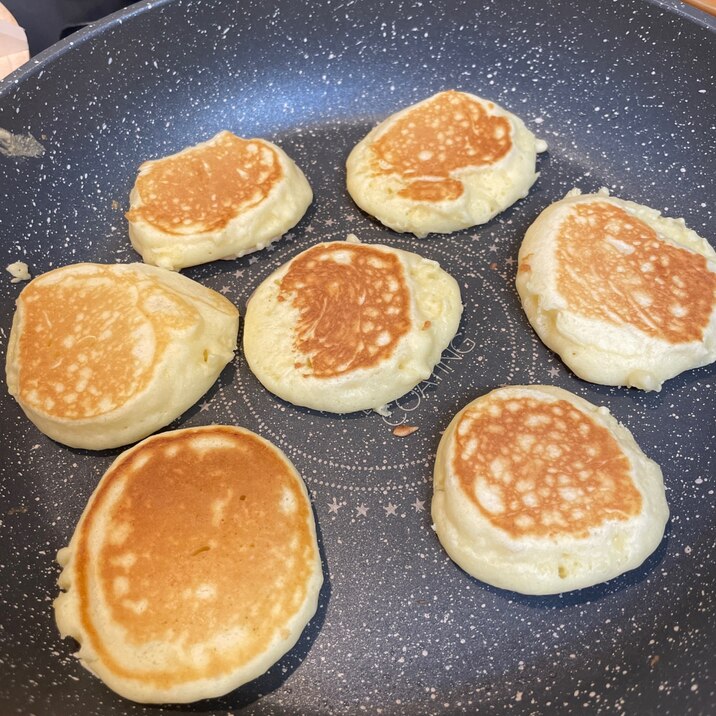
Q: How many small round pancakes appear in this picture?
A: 7